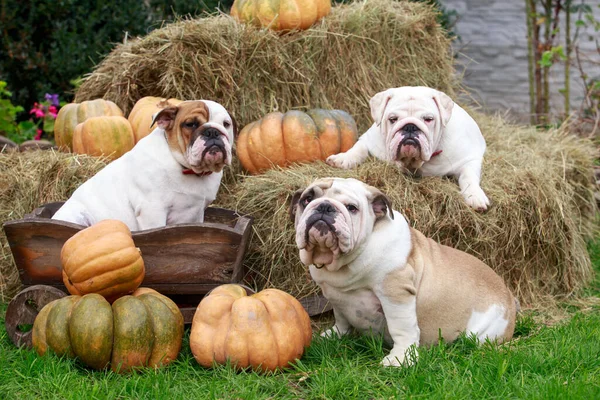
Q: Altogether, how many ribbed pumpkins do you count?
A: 8